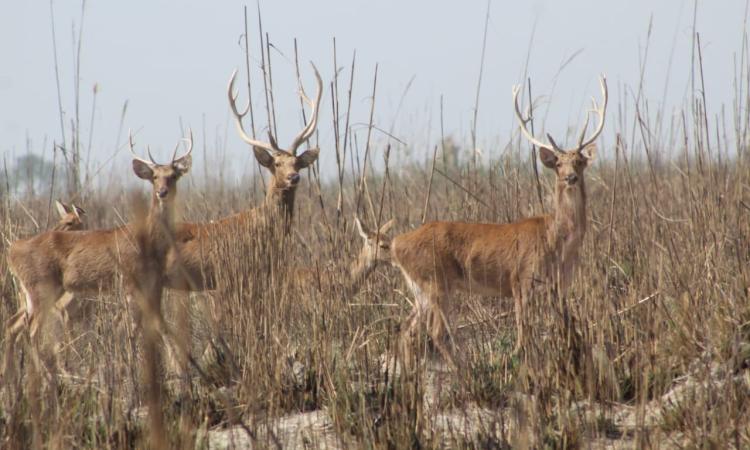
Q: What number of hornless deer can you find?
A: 2